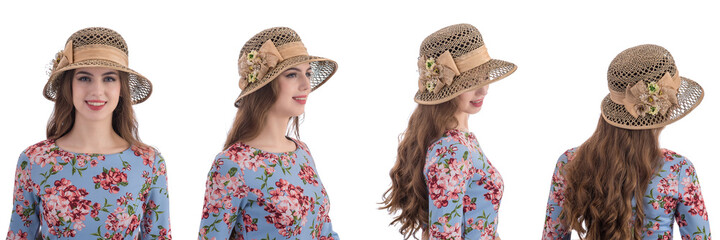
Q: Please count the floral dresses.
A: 4